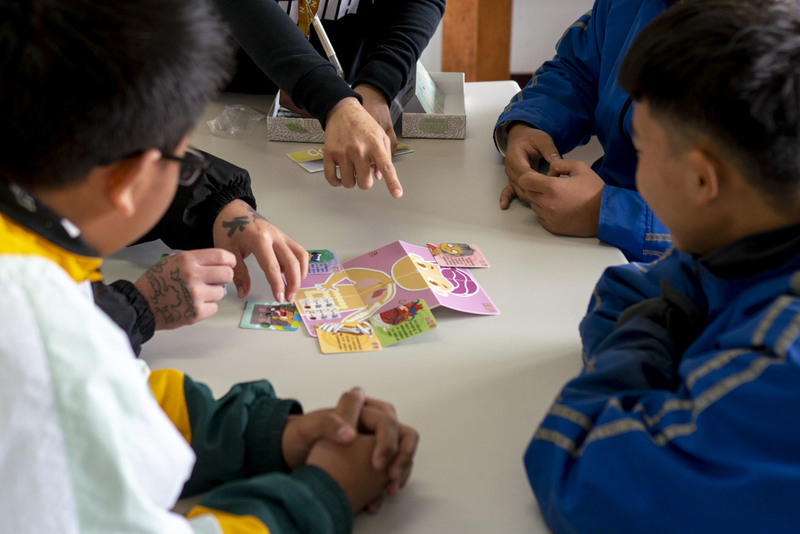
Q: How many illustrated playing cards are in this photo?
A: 5